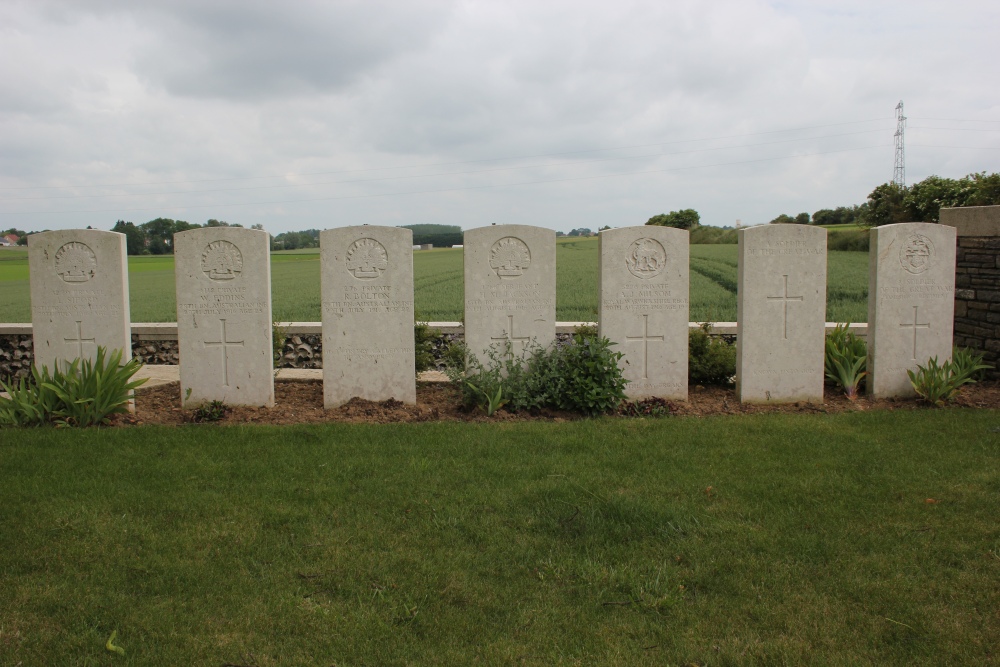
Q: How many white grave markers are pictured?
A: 7